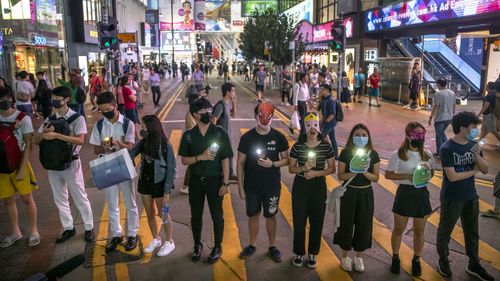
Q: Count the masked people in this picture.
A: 10